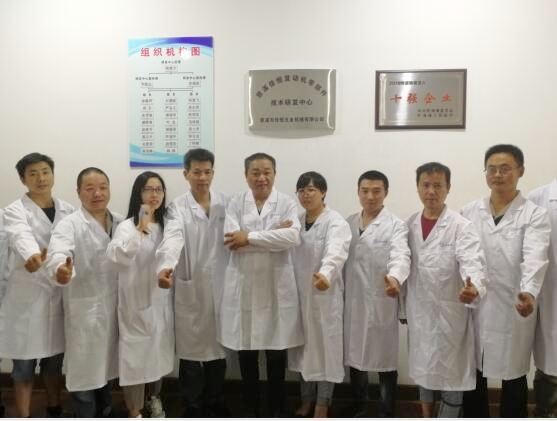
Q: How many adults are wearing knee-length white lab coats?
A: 9